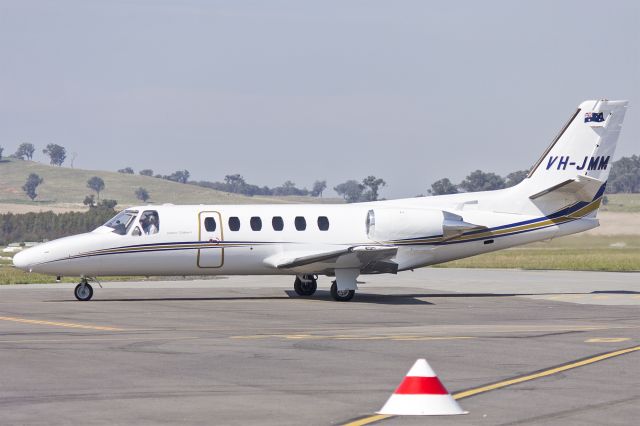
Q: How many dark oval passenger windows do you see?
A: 6